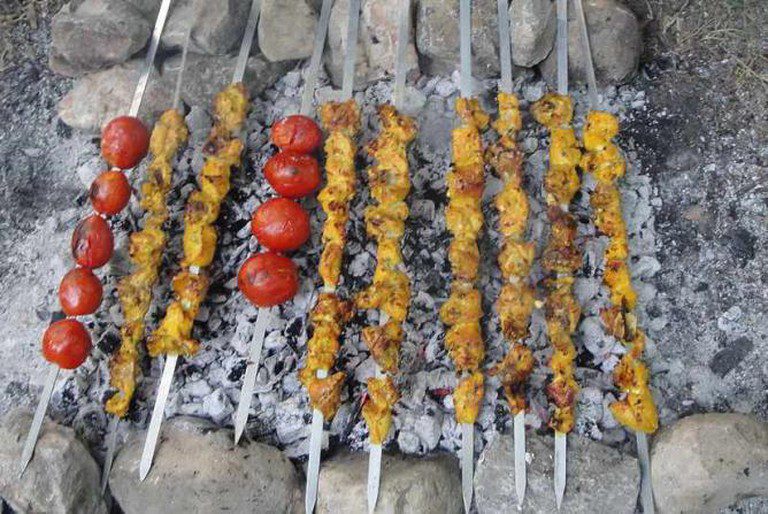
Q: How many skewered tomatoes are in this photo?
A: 9